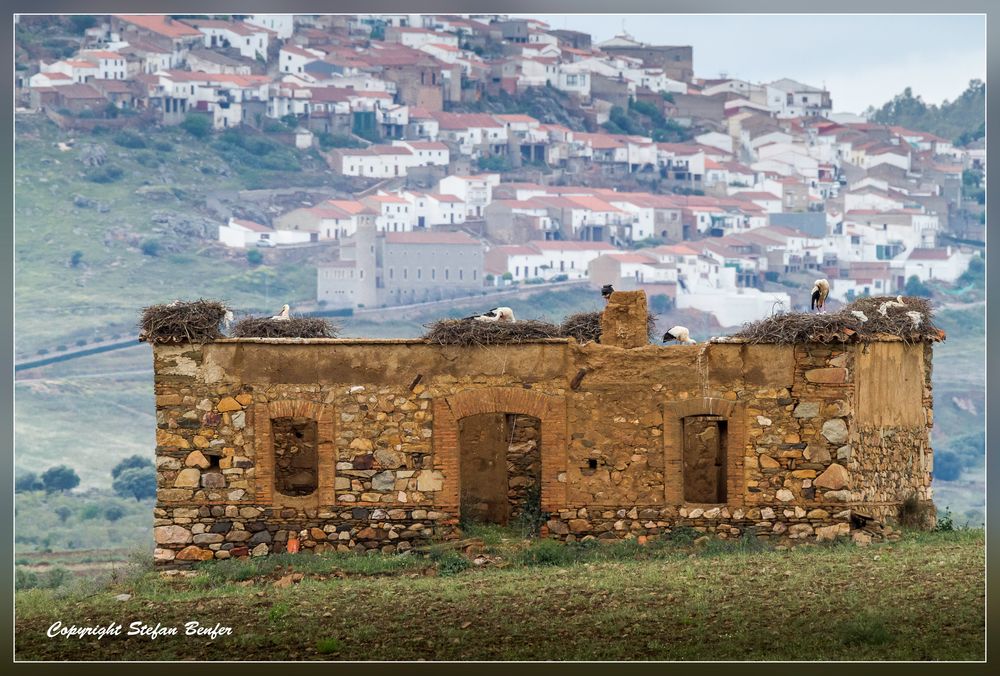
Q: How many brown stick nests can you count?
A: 6